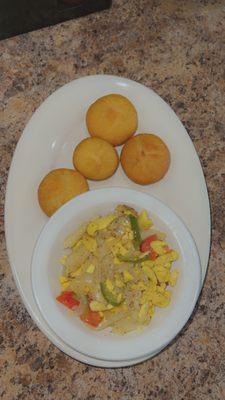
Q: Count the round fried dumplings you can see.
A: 4